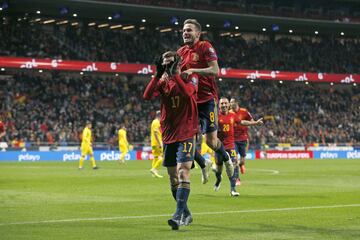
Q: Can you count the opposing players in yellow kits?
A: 4